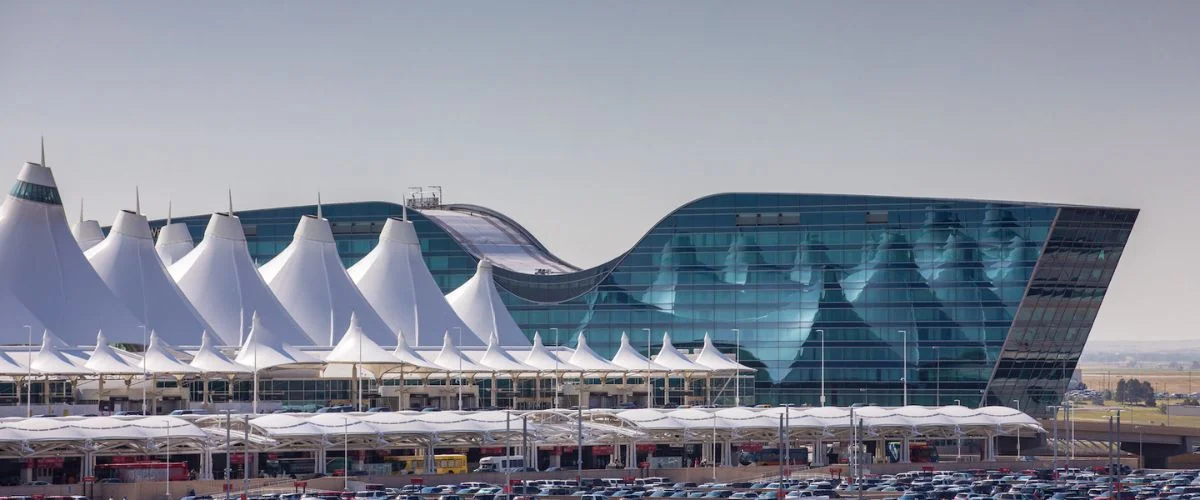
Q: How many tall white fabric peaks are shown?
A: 8